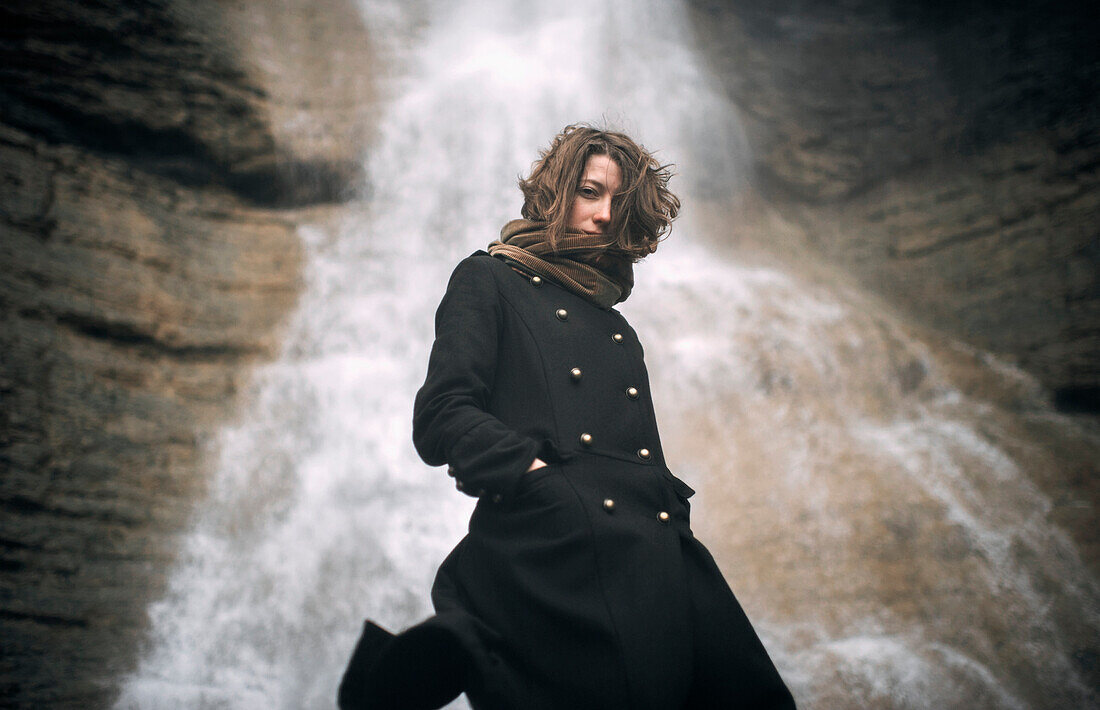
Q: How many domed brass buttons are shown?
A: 9